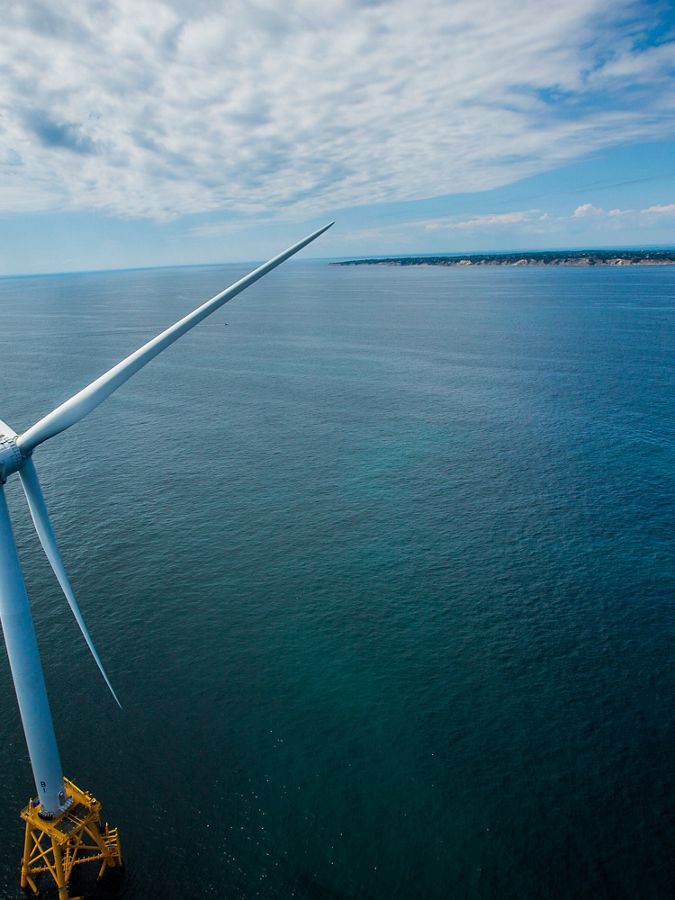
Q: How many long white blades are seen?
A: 2